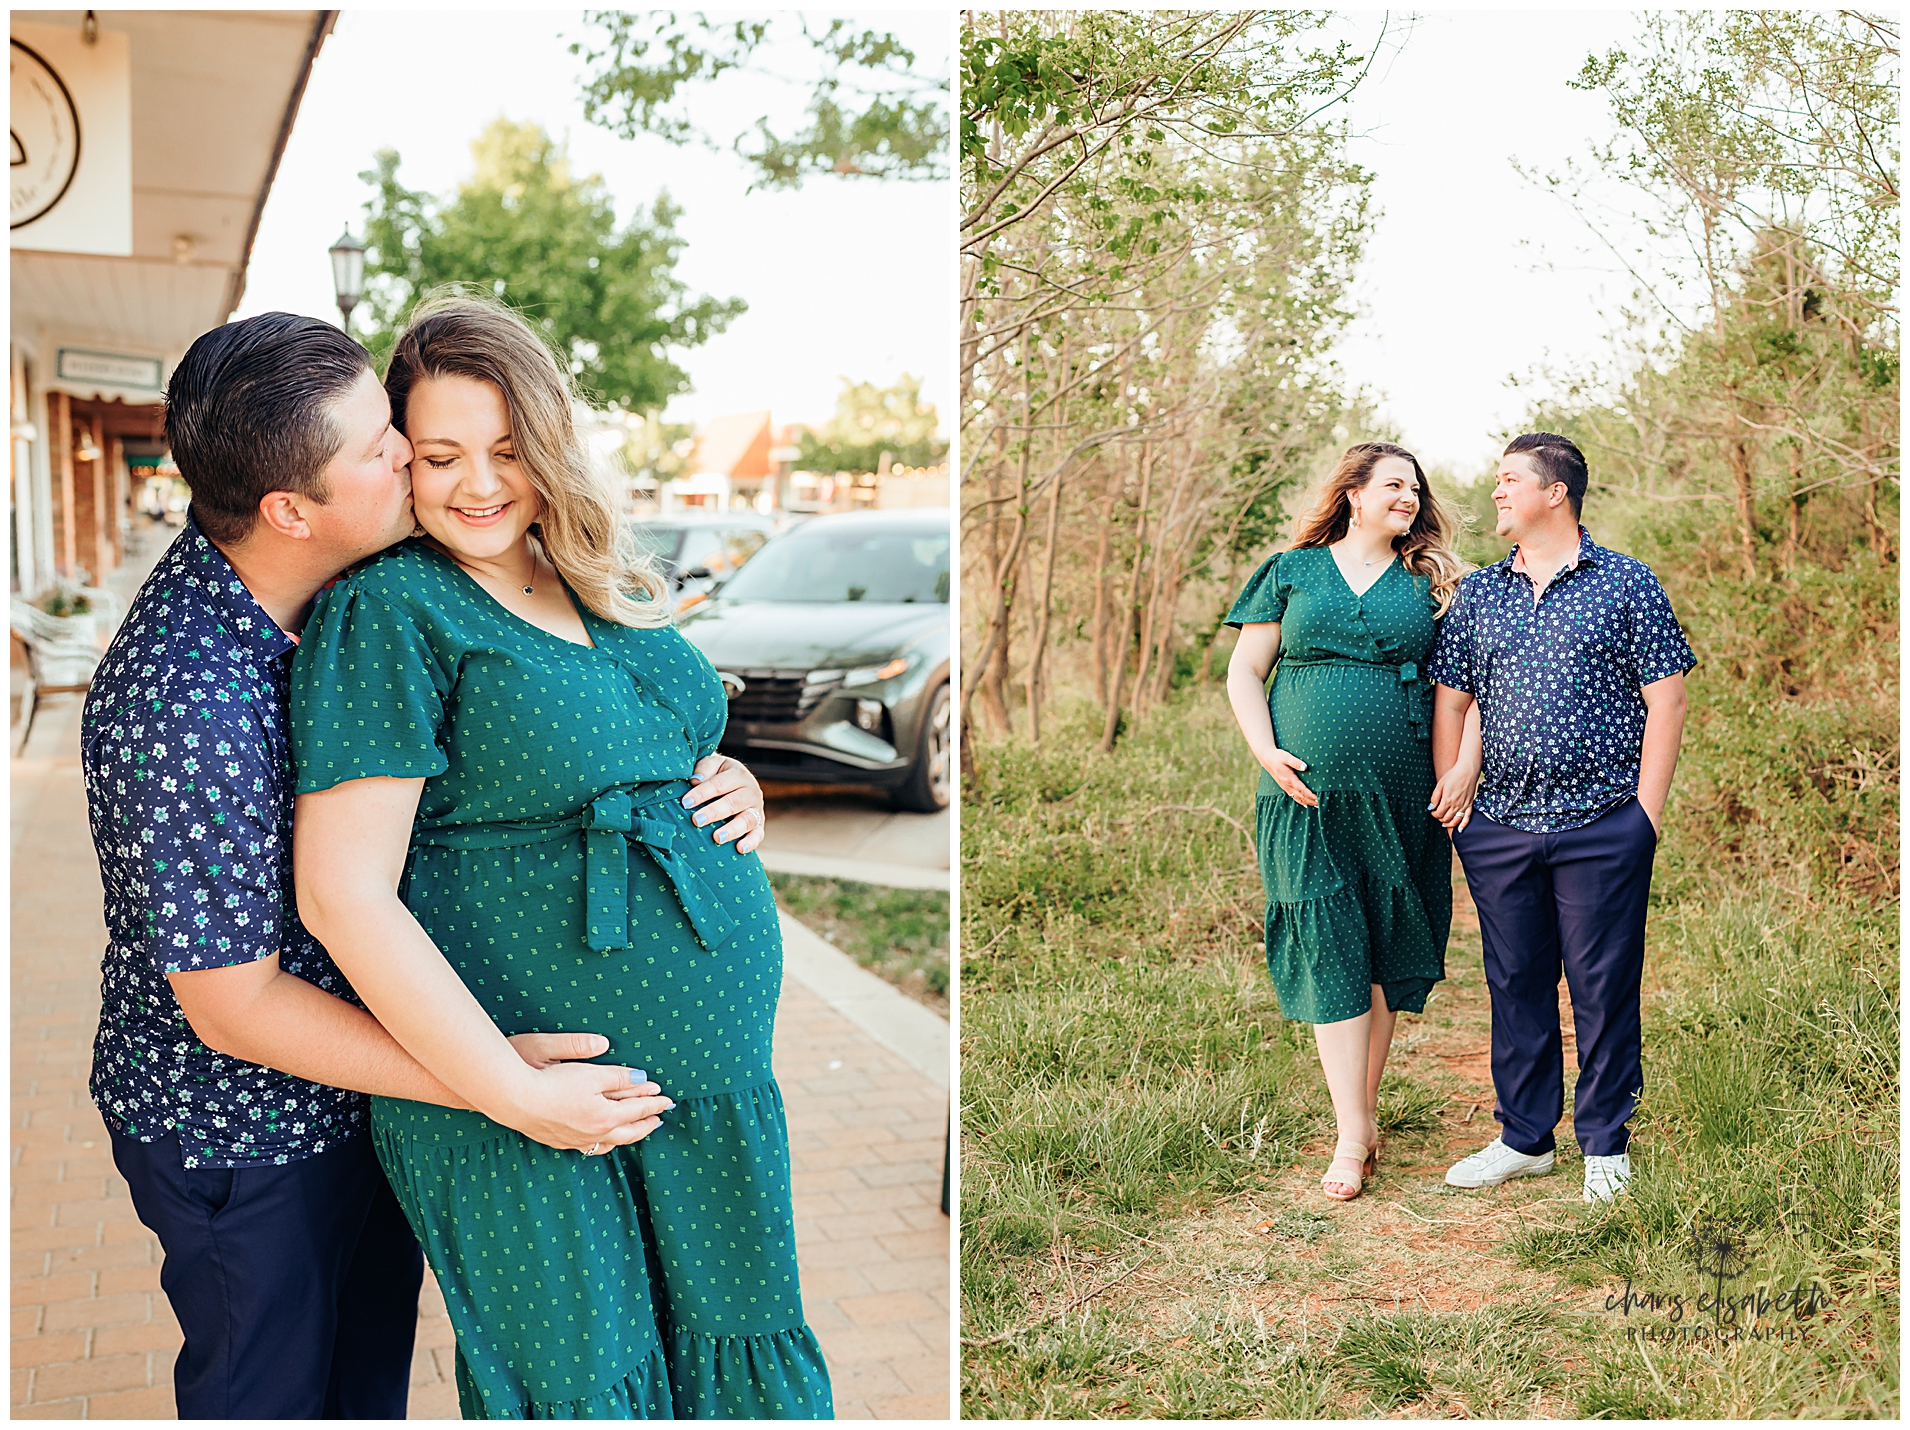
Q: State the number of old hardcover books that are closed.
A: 0